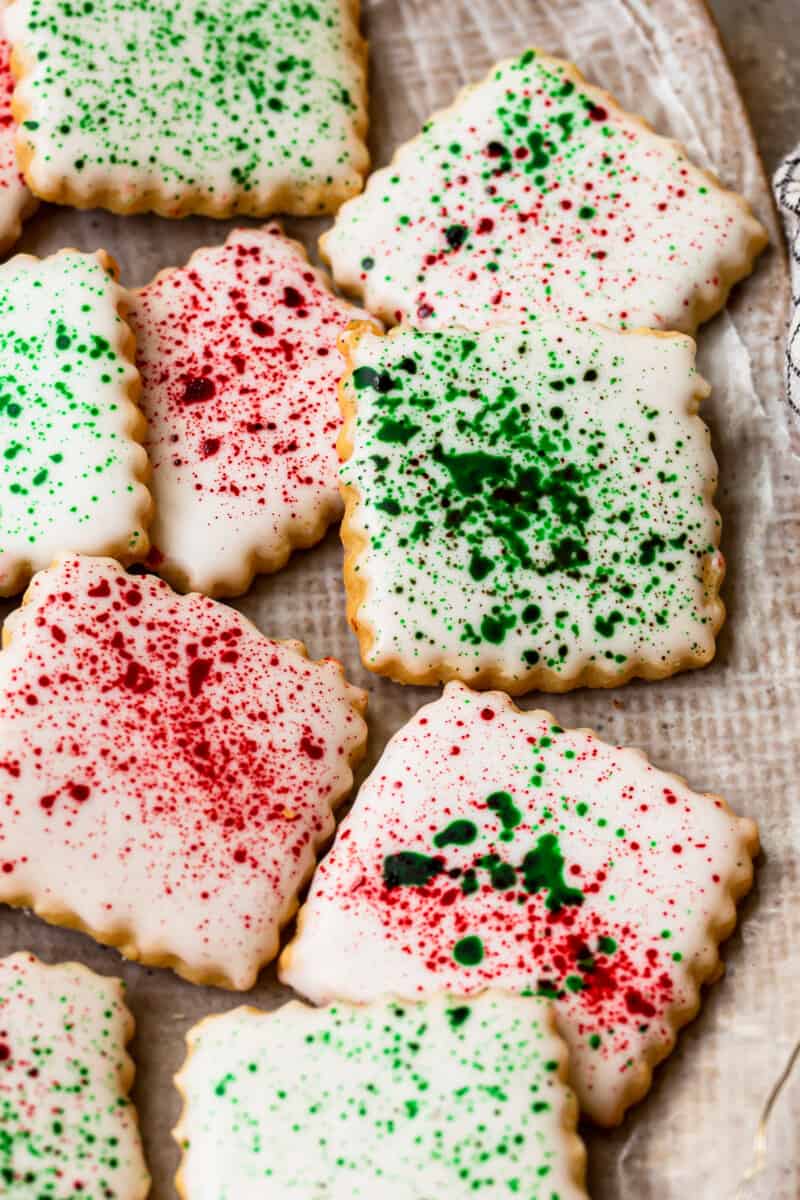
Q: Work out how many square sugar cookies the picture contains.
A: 10